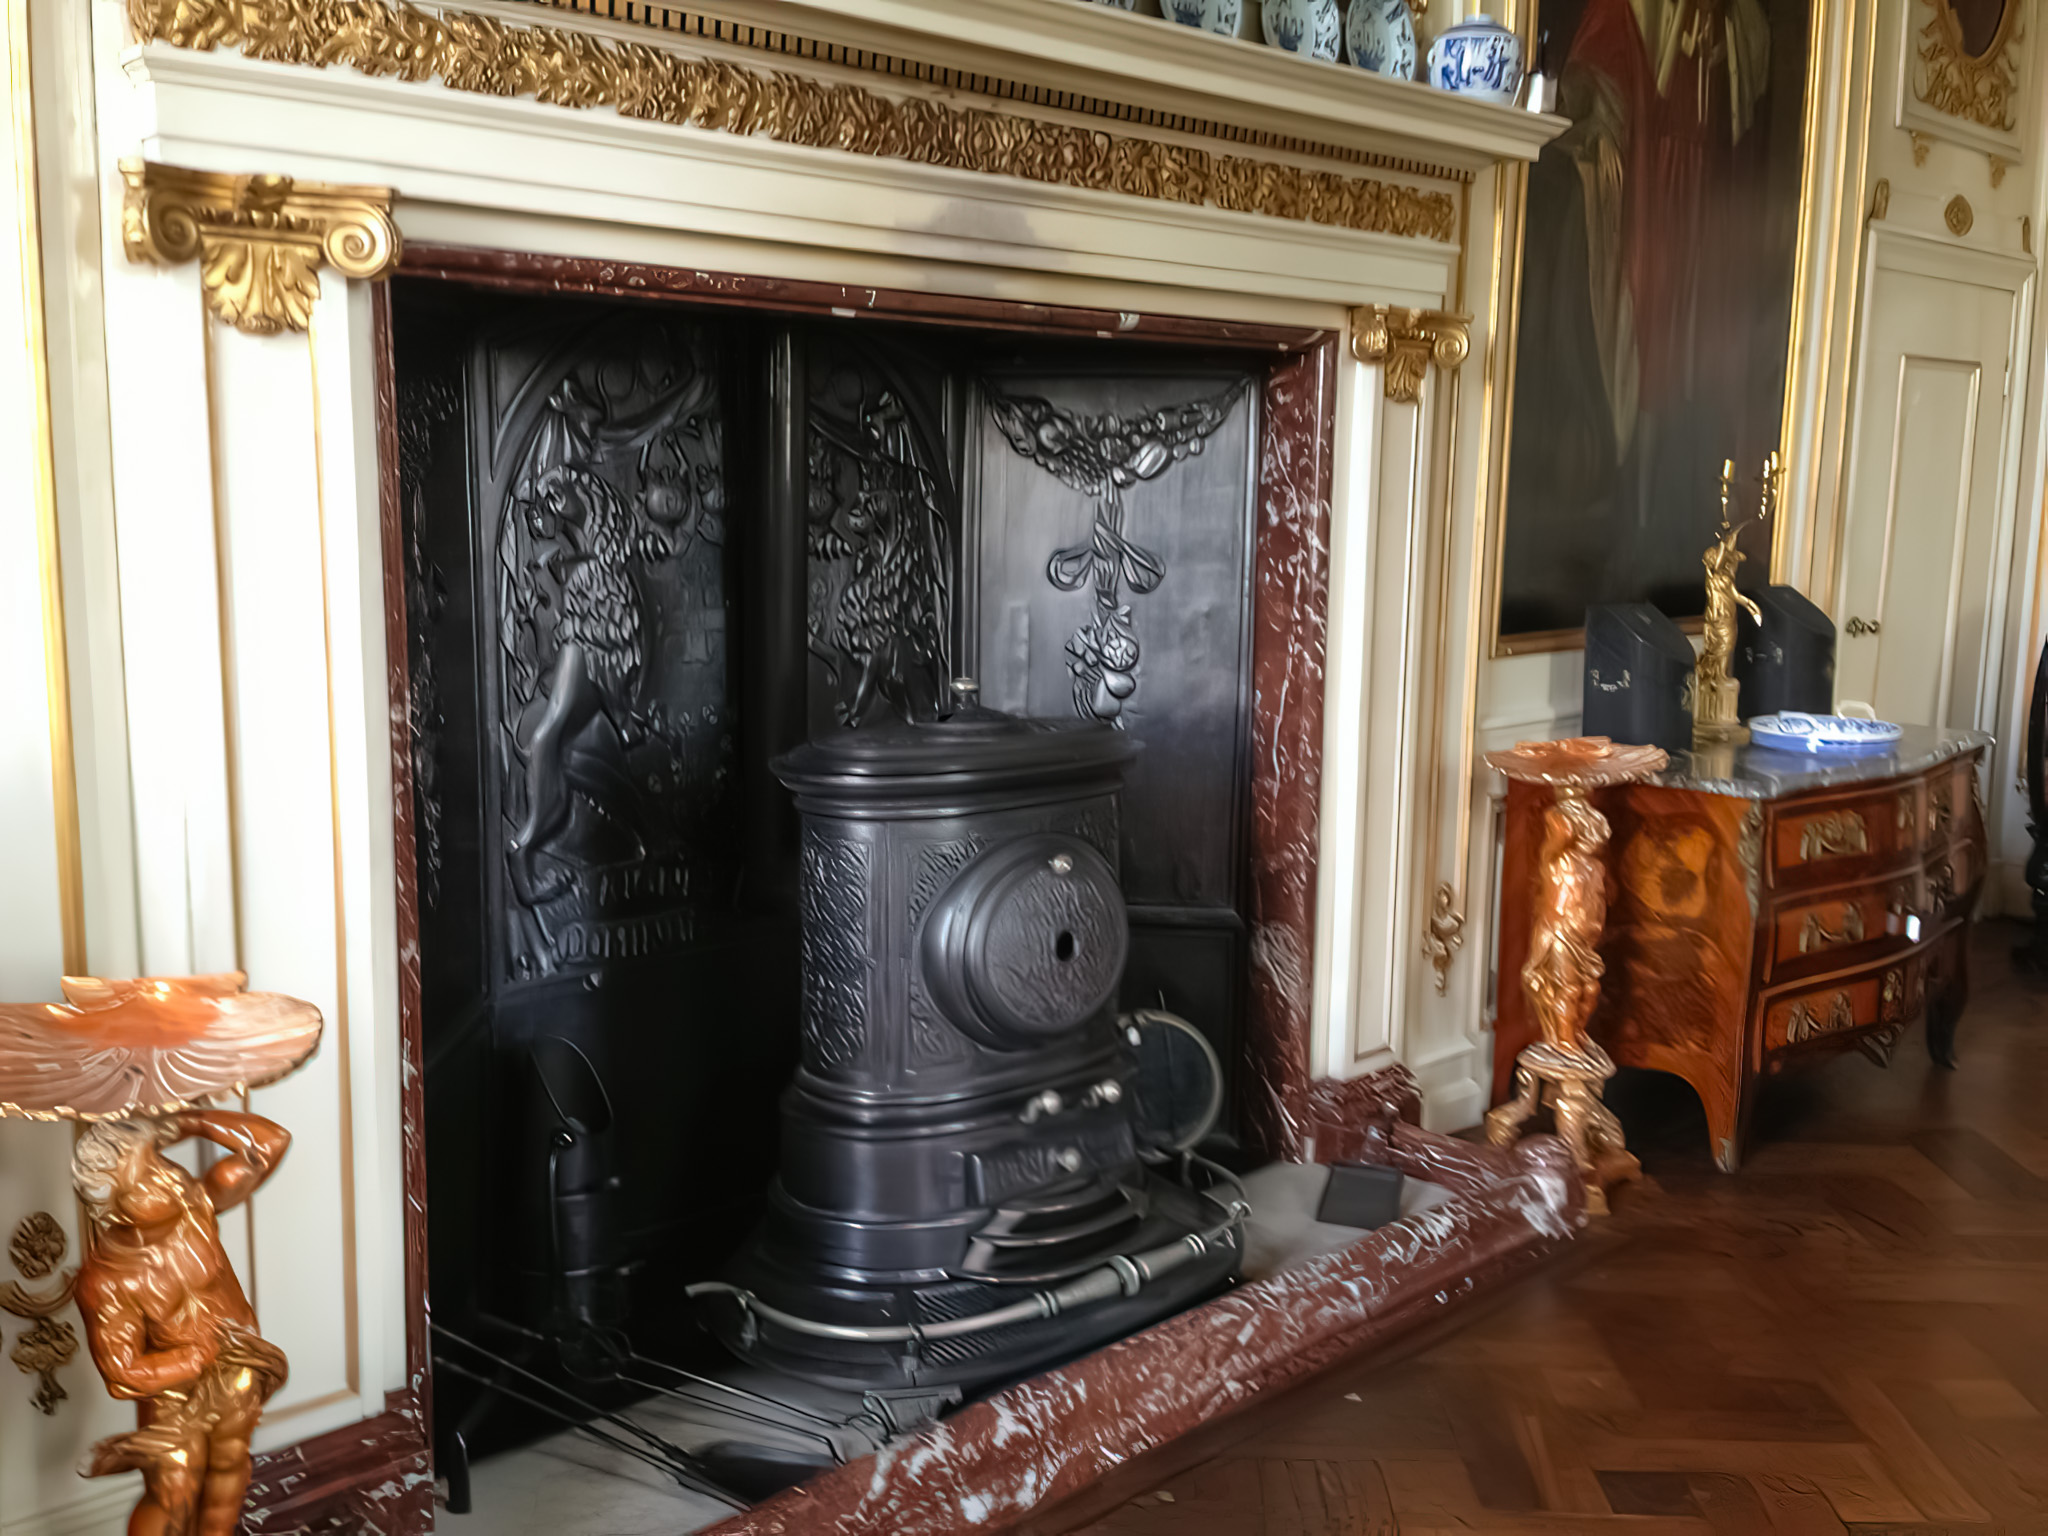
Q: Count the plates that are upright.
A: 4